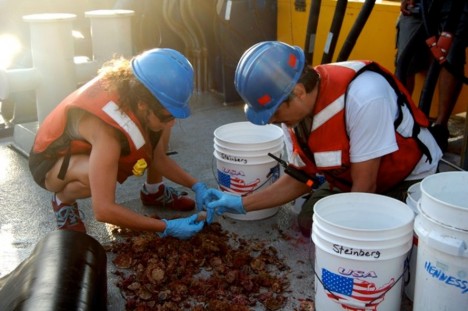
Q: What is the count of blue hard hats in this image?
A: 2